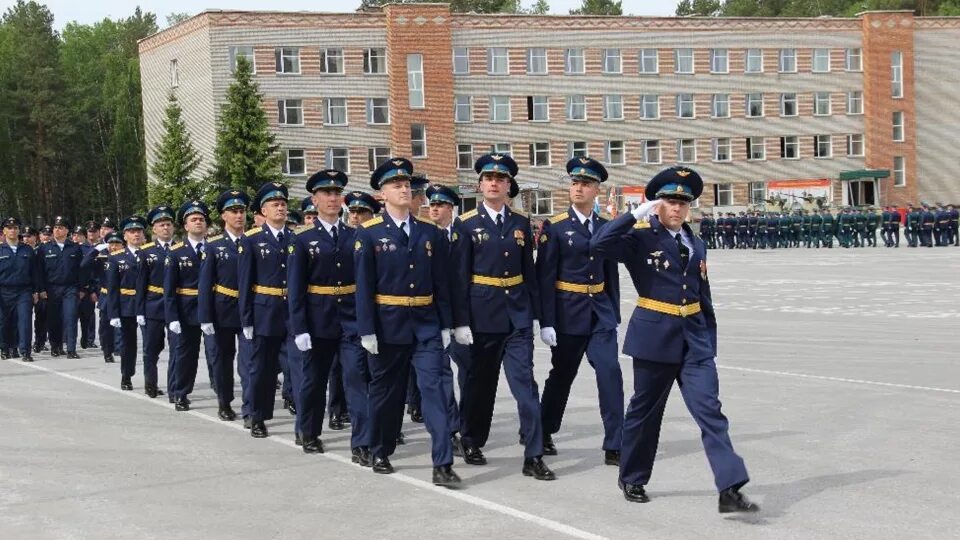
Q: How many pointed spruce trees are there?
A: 2